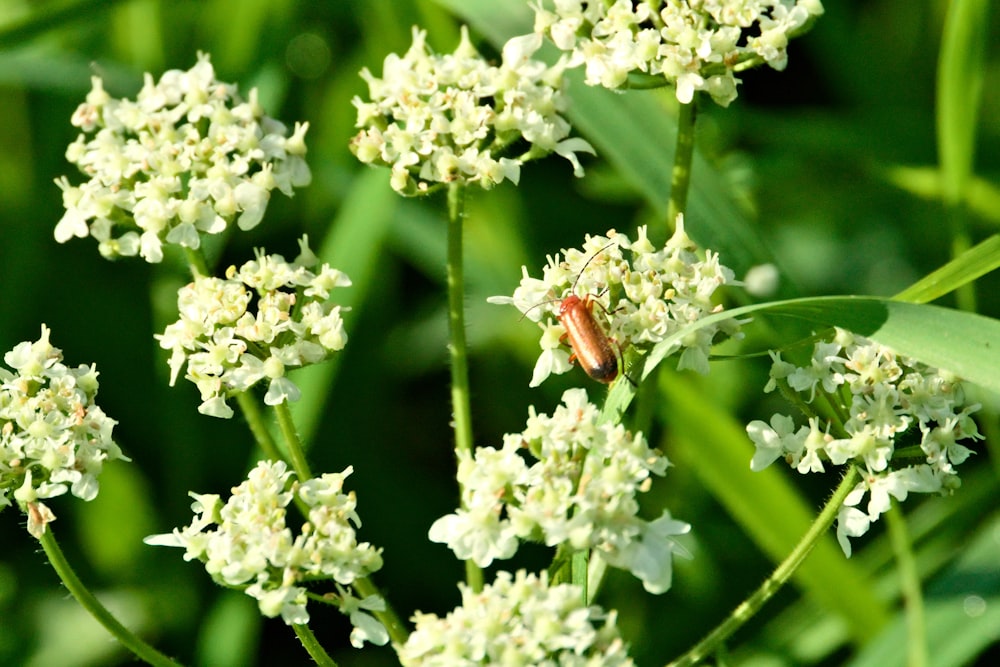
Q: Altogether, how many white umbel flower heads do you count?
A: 10